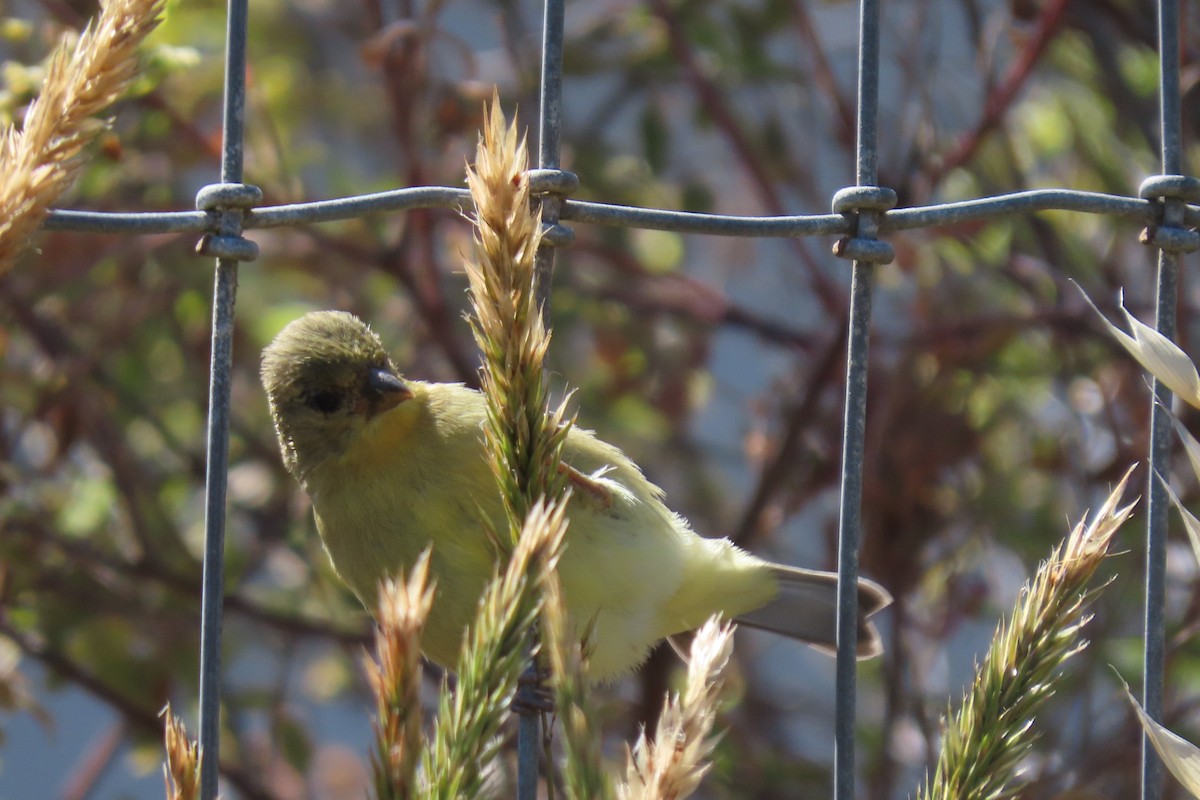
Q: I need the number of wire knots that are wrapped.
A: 4